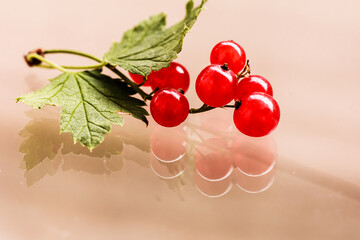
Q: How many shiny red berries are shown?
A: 7